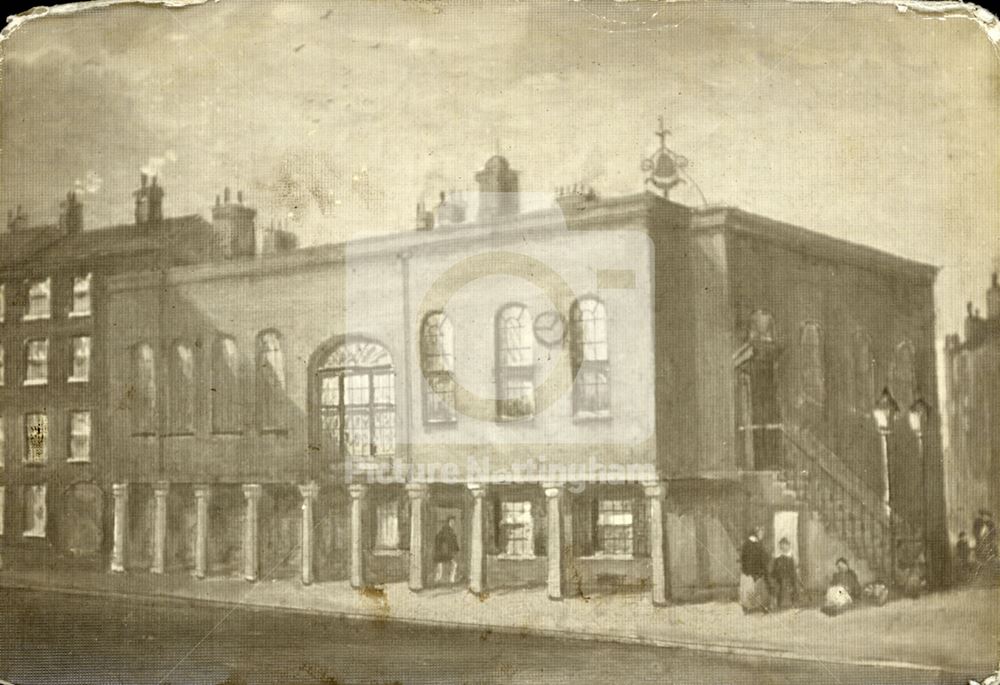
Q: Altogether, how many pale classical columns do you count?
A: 10